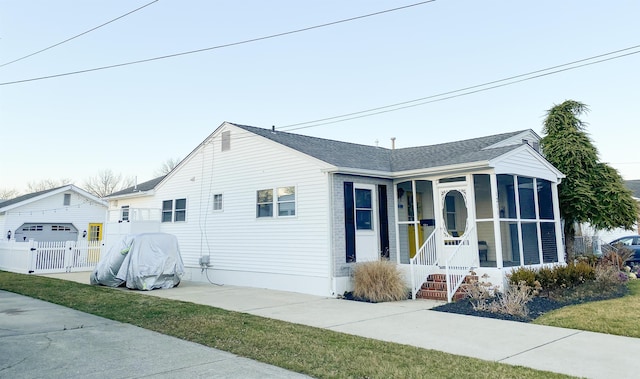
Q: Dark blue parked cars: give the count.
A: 1